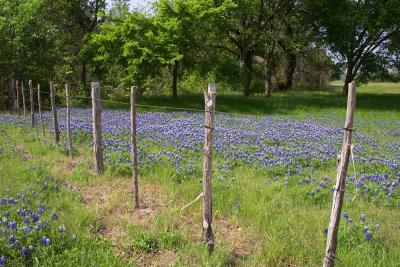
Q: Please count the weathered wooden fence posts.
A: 10